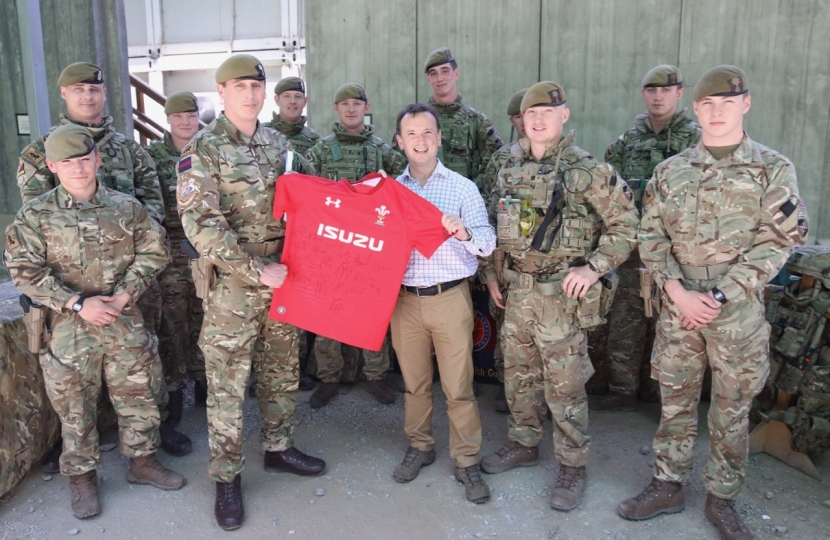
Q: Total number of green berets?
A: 11